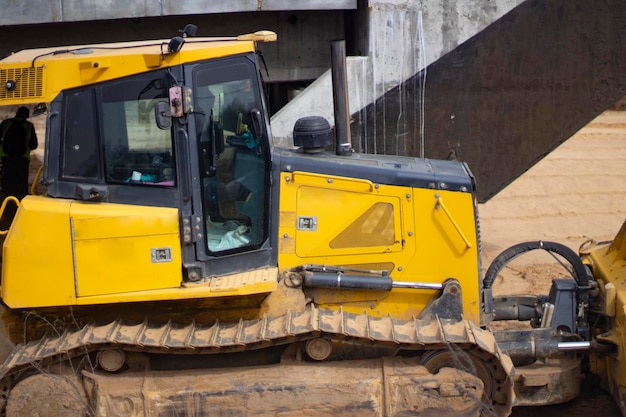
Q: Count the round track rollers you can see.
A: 2